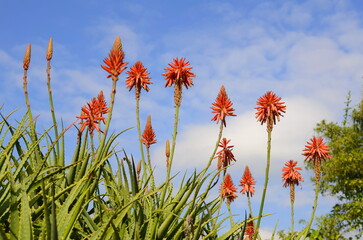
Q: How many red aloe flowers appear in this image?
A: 14